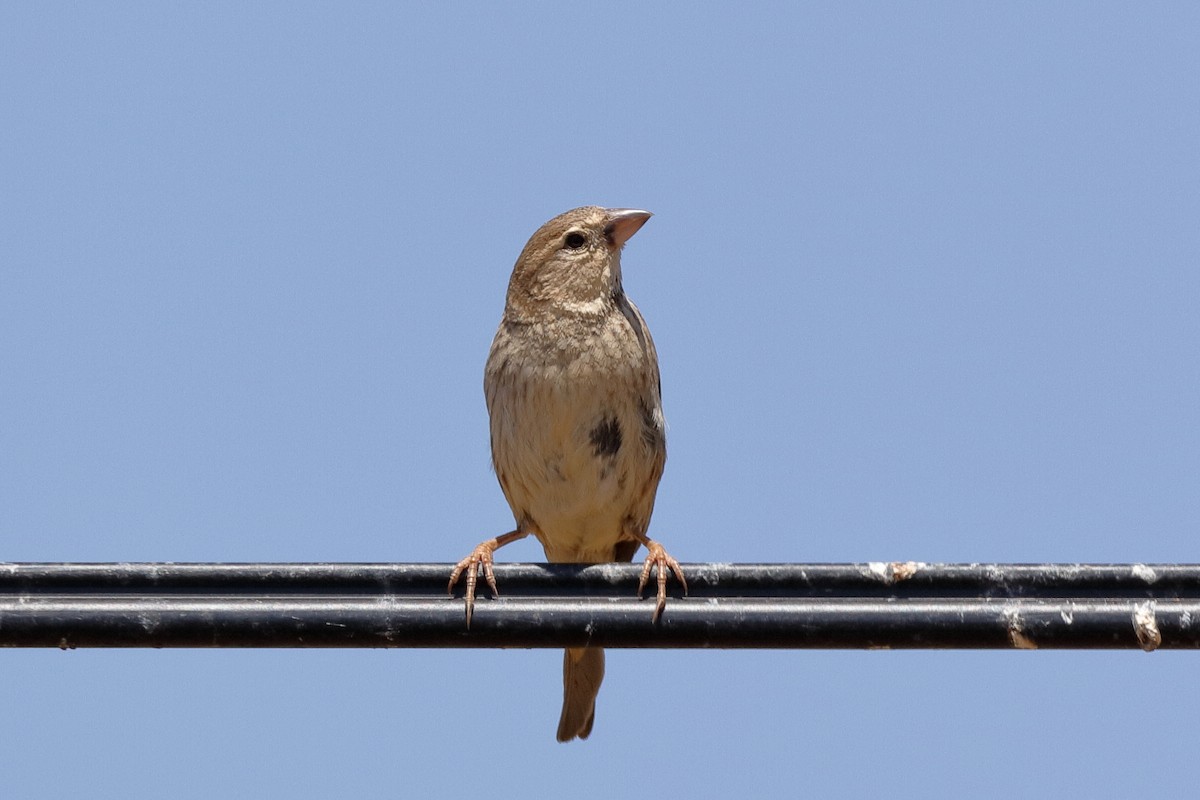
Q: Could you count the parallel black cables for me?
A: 2